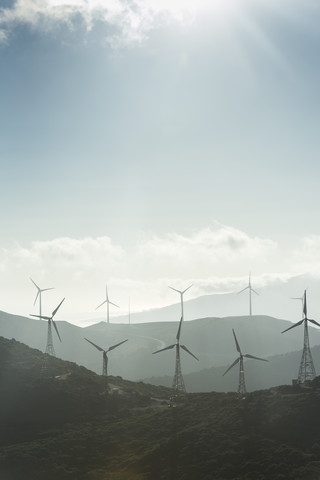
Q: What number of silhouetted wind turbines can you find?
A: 10